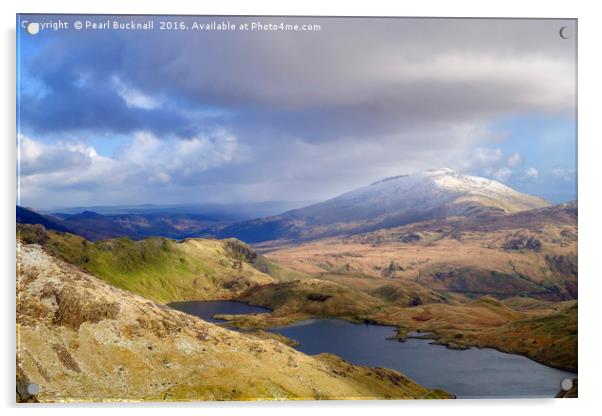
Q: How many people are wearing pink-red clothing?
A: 0